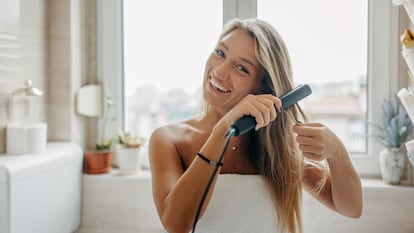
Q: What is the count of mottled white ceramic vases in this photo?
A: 1